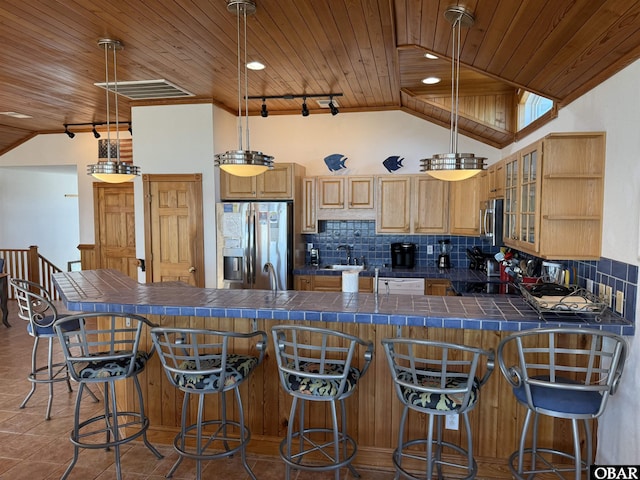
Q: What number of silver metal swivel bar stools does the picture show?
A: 6